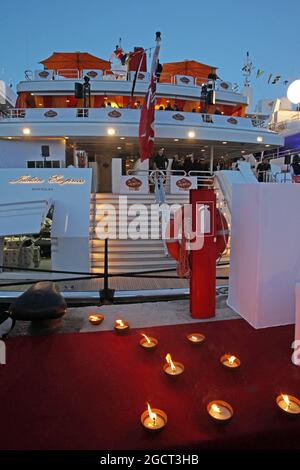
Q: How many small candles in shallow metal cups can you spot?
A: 9